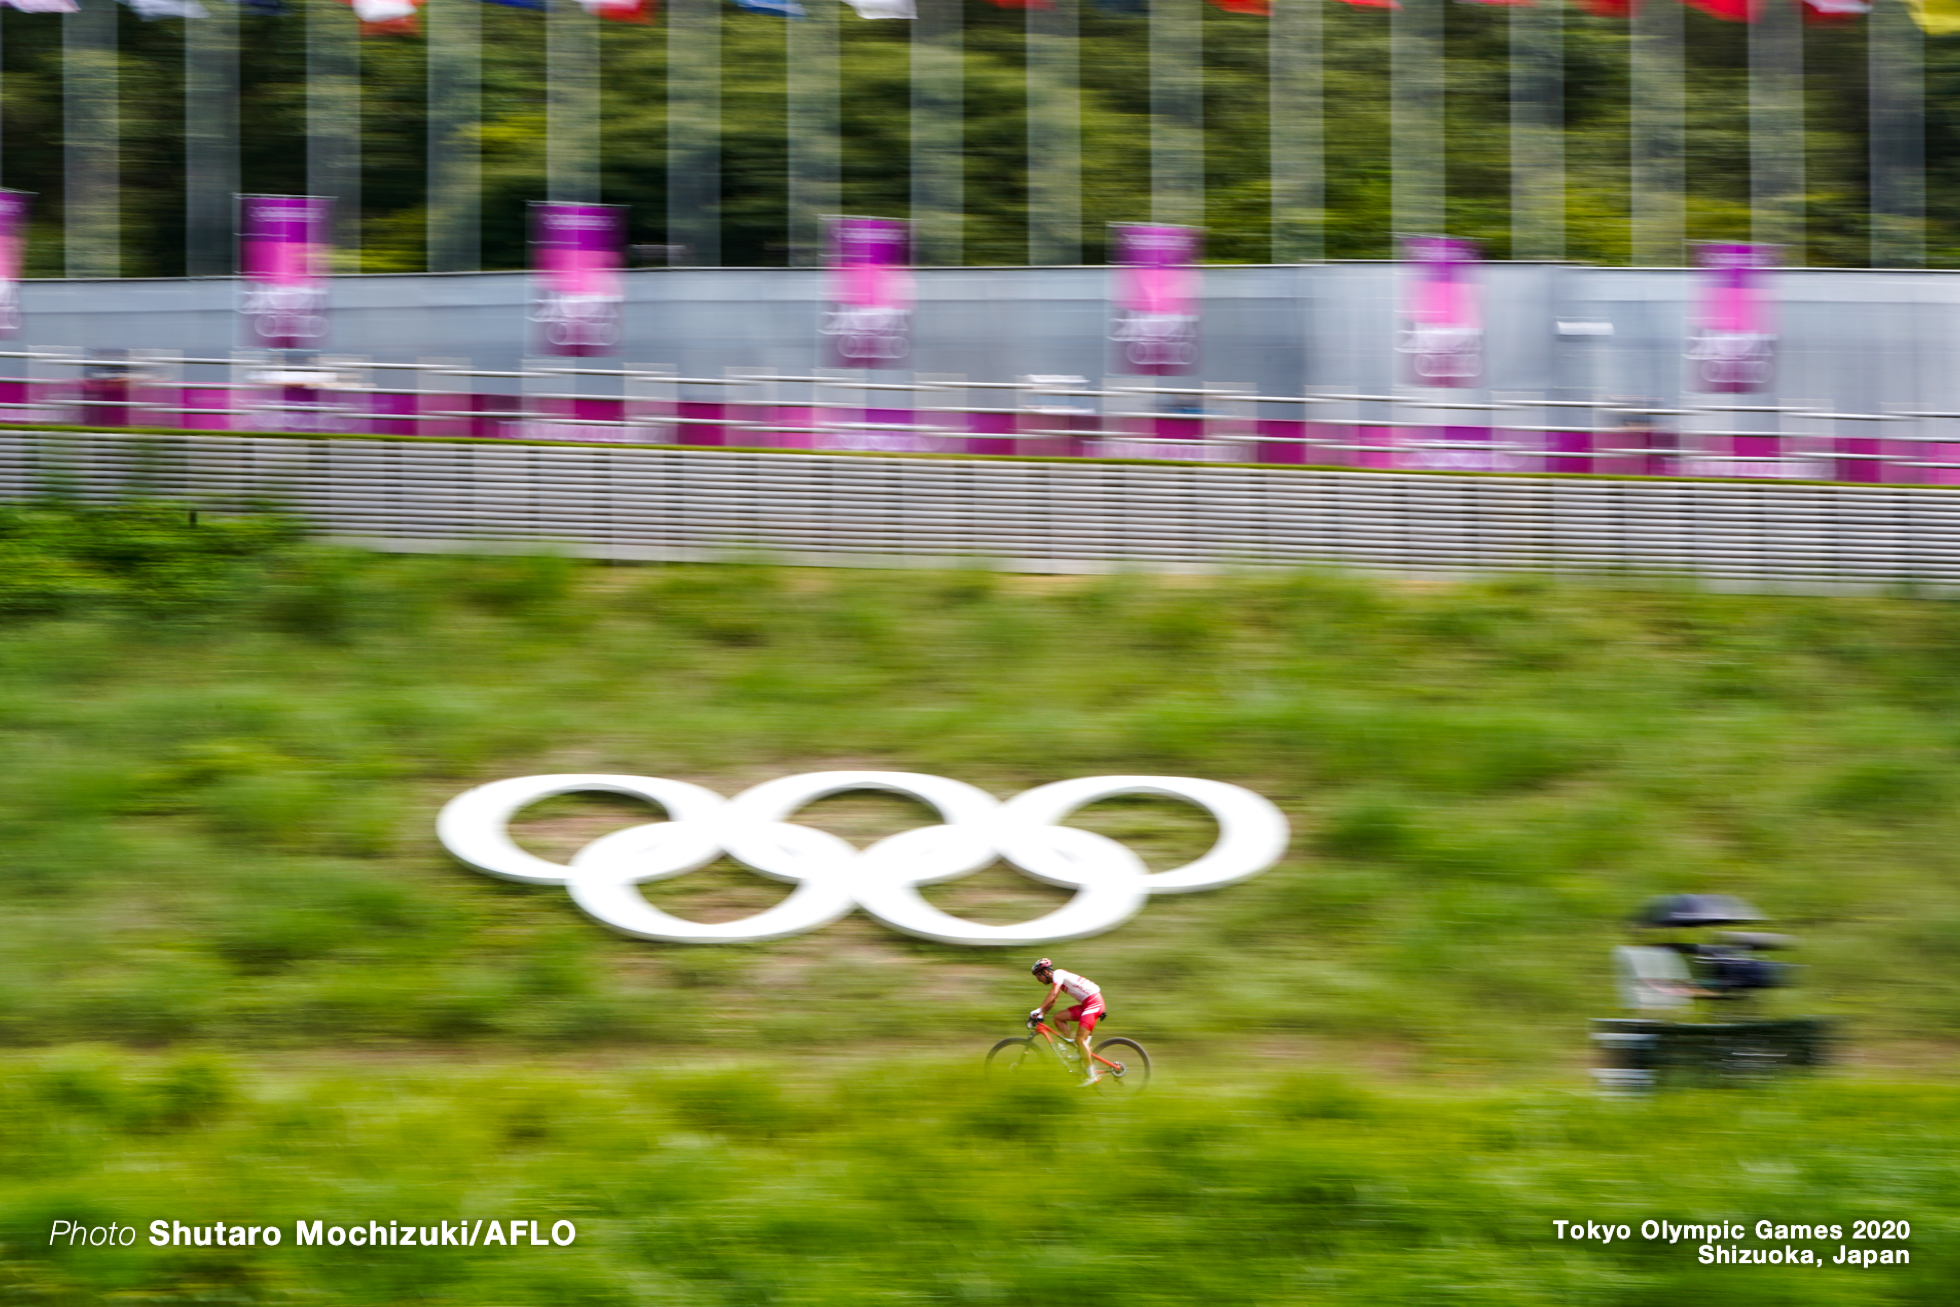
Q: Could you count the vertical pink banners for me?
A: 7